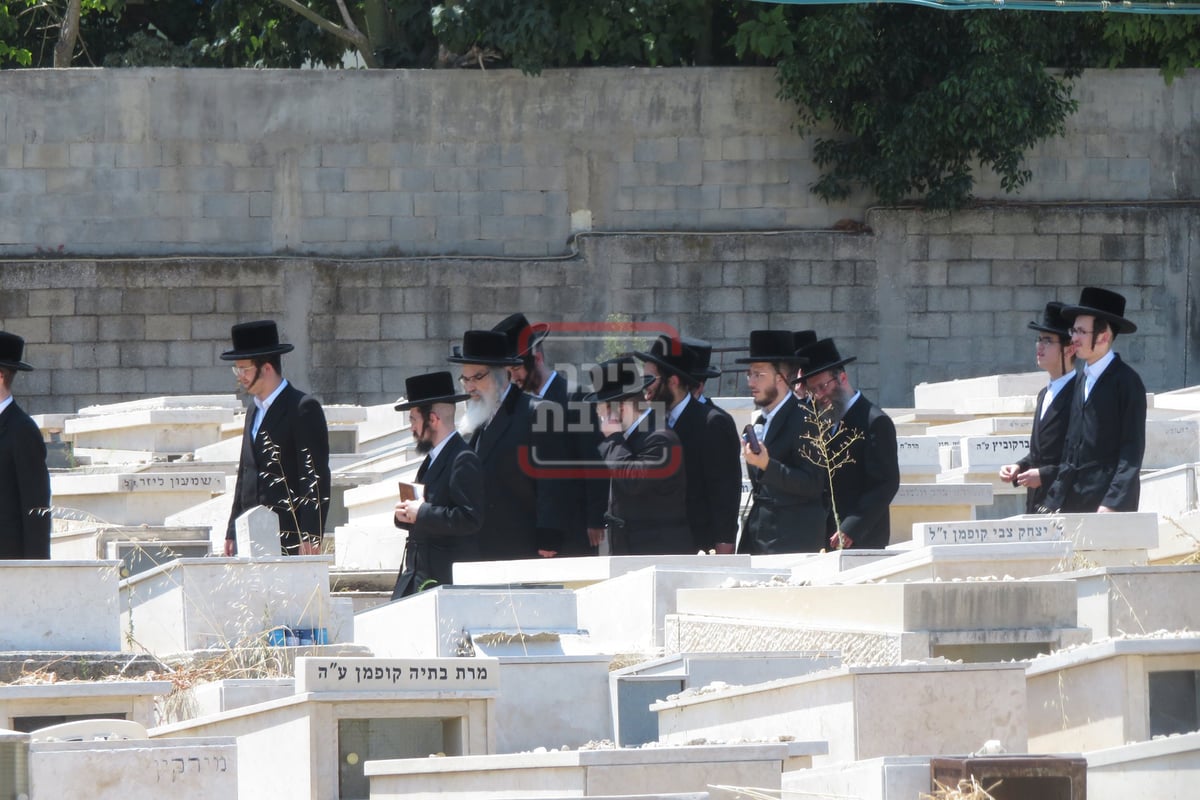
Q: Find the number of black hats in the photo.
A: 13